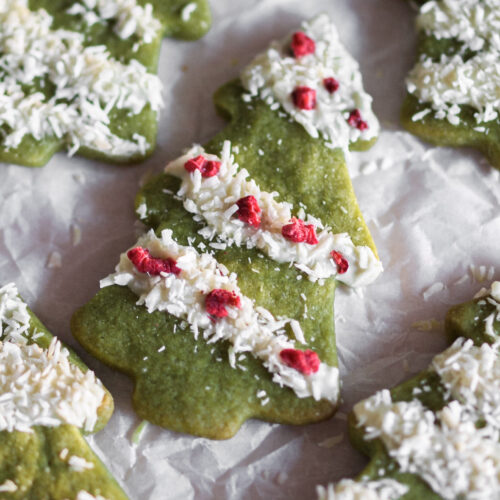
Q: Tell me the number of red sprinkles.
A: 11